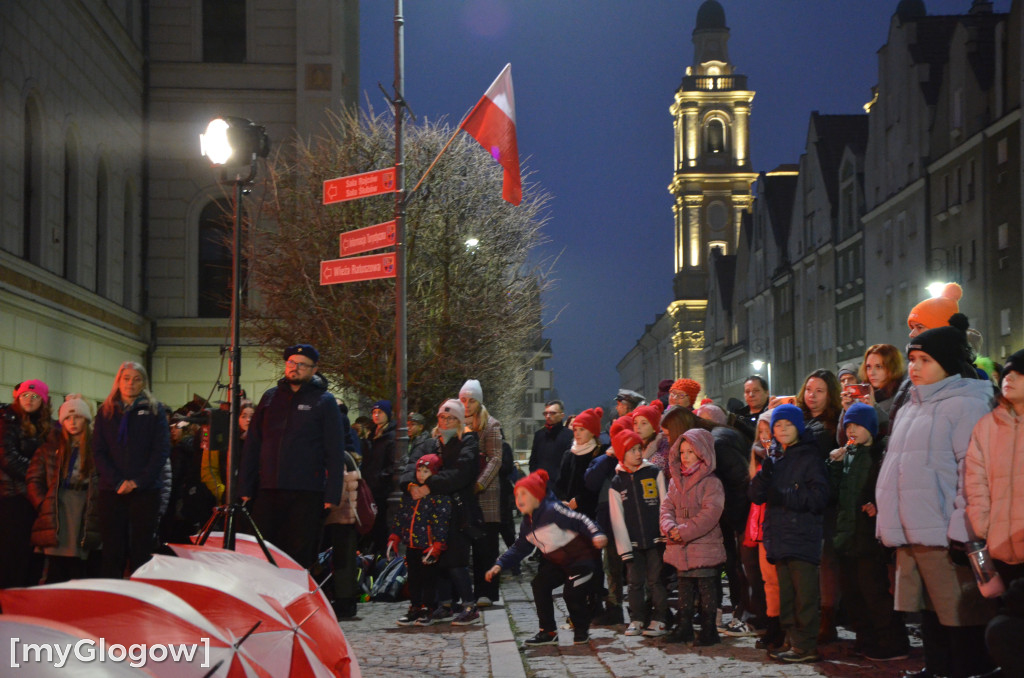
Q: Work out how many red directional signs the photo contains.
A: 3